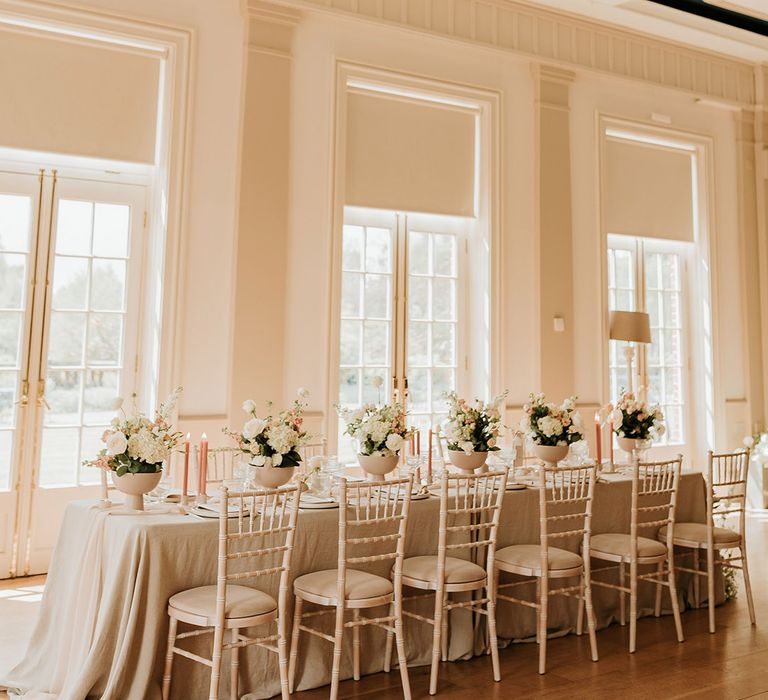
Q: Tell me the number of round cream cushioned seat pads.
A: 6